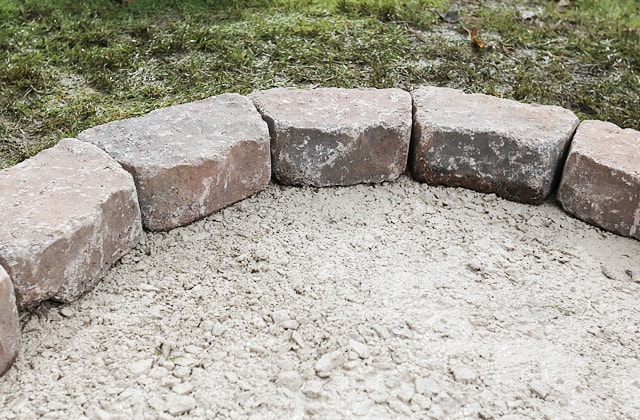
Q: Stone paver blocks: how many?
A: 6